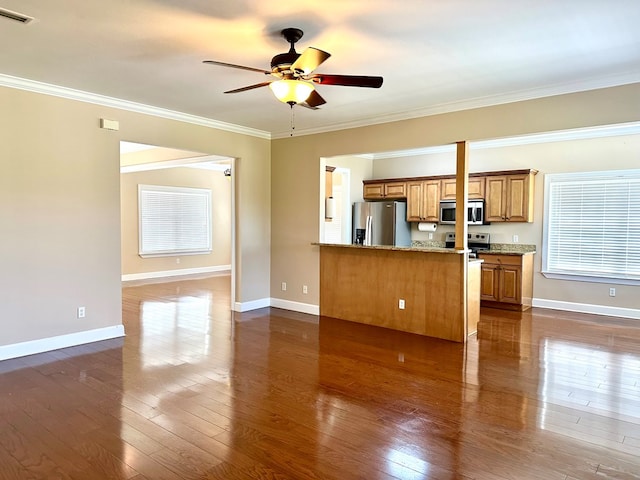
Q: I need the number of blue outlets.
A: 0